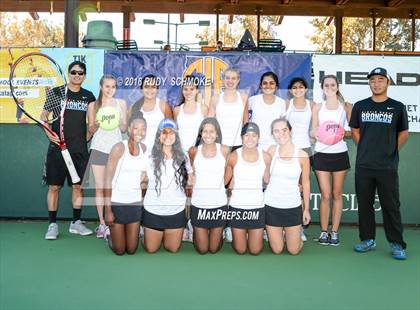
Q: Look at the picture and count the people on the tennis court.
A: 14